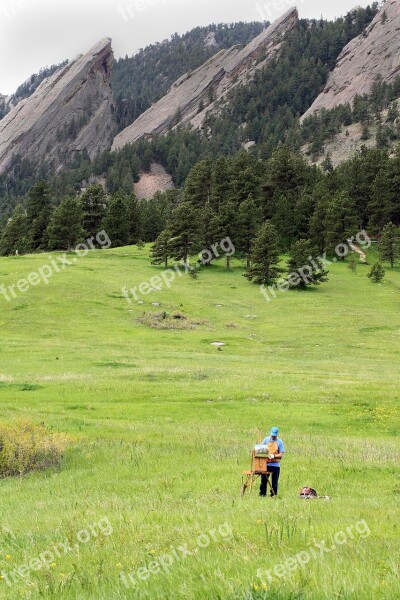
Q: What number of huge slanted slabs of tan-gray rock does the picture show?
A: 3